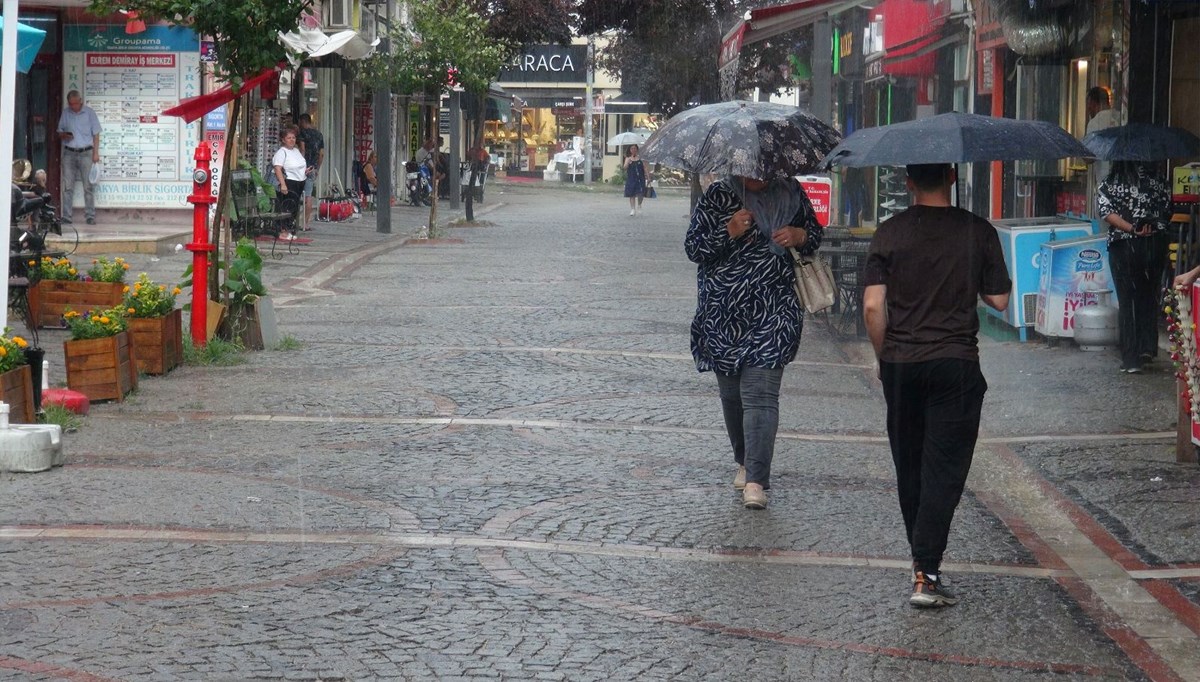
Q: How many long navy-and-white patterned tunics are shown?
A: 1